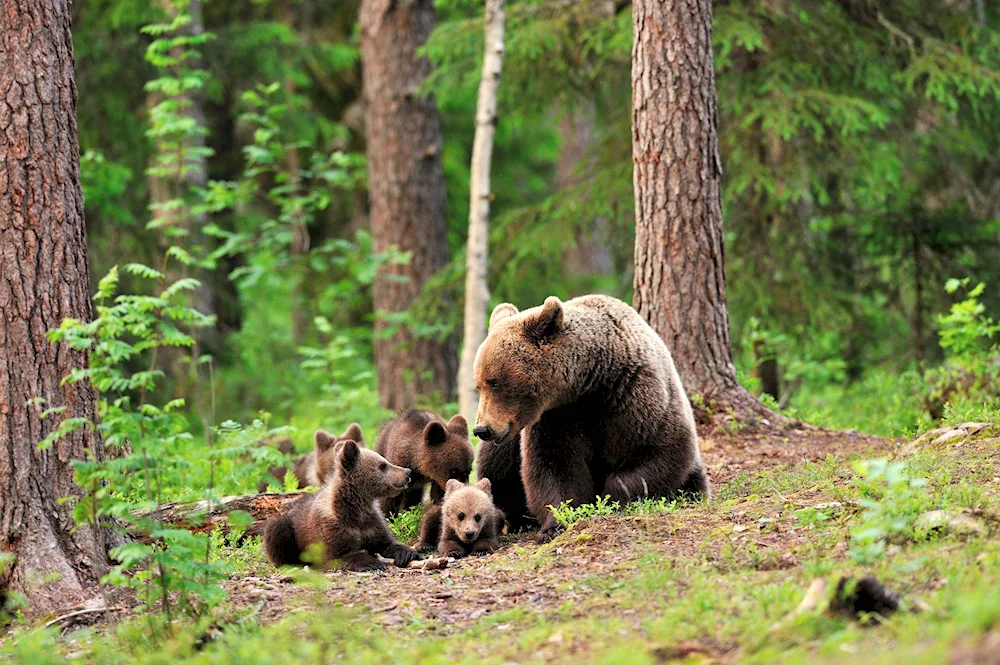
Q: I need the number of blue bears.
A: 0